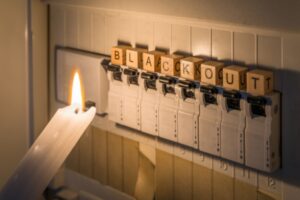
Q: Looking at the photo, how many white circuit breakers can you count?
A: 8